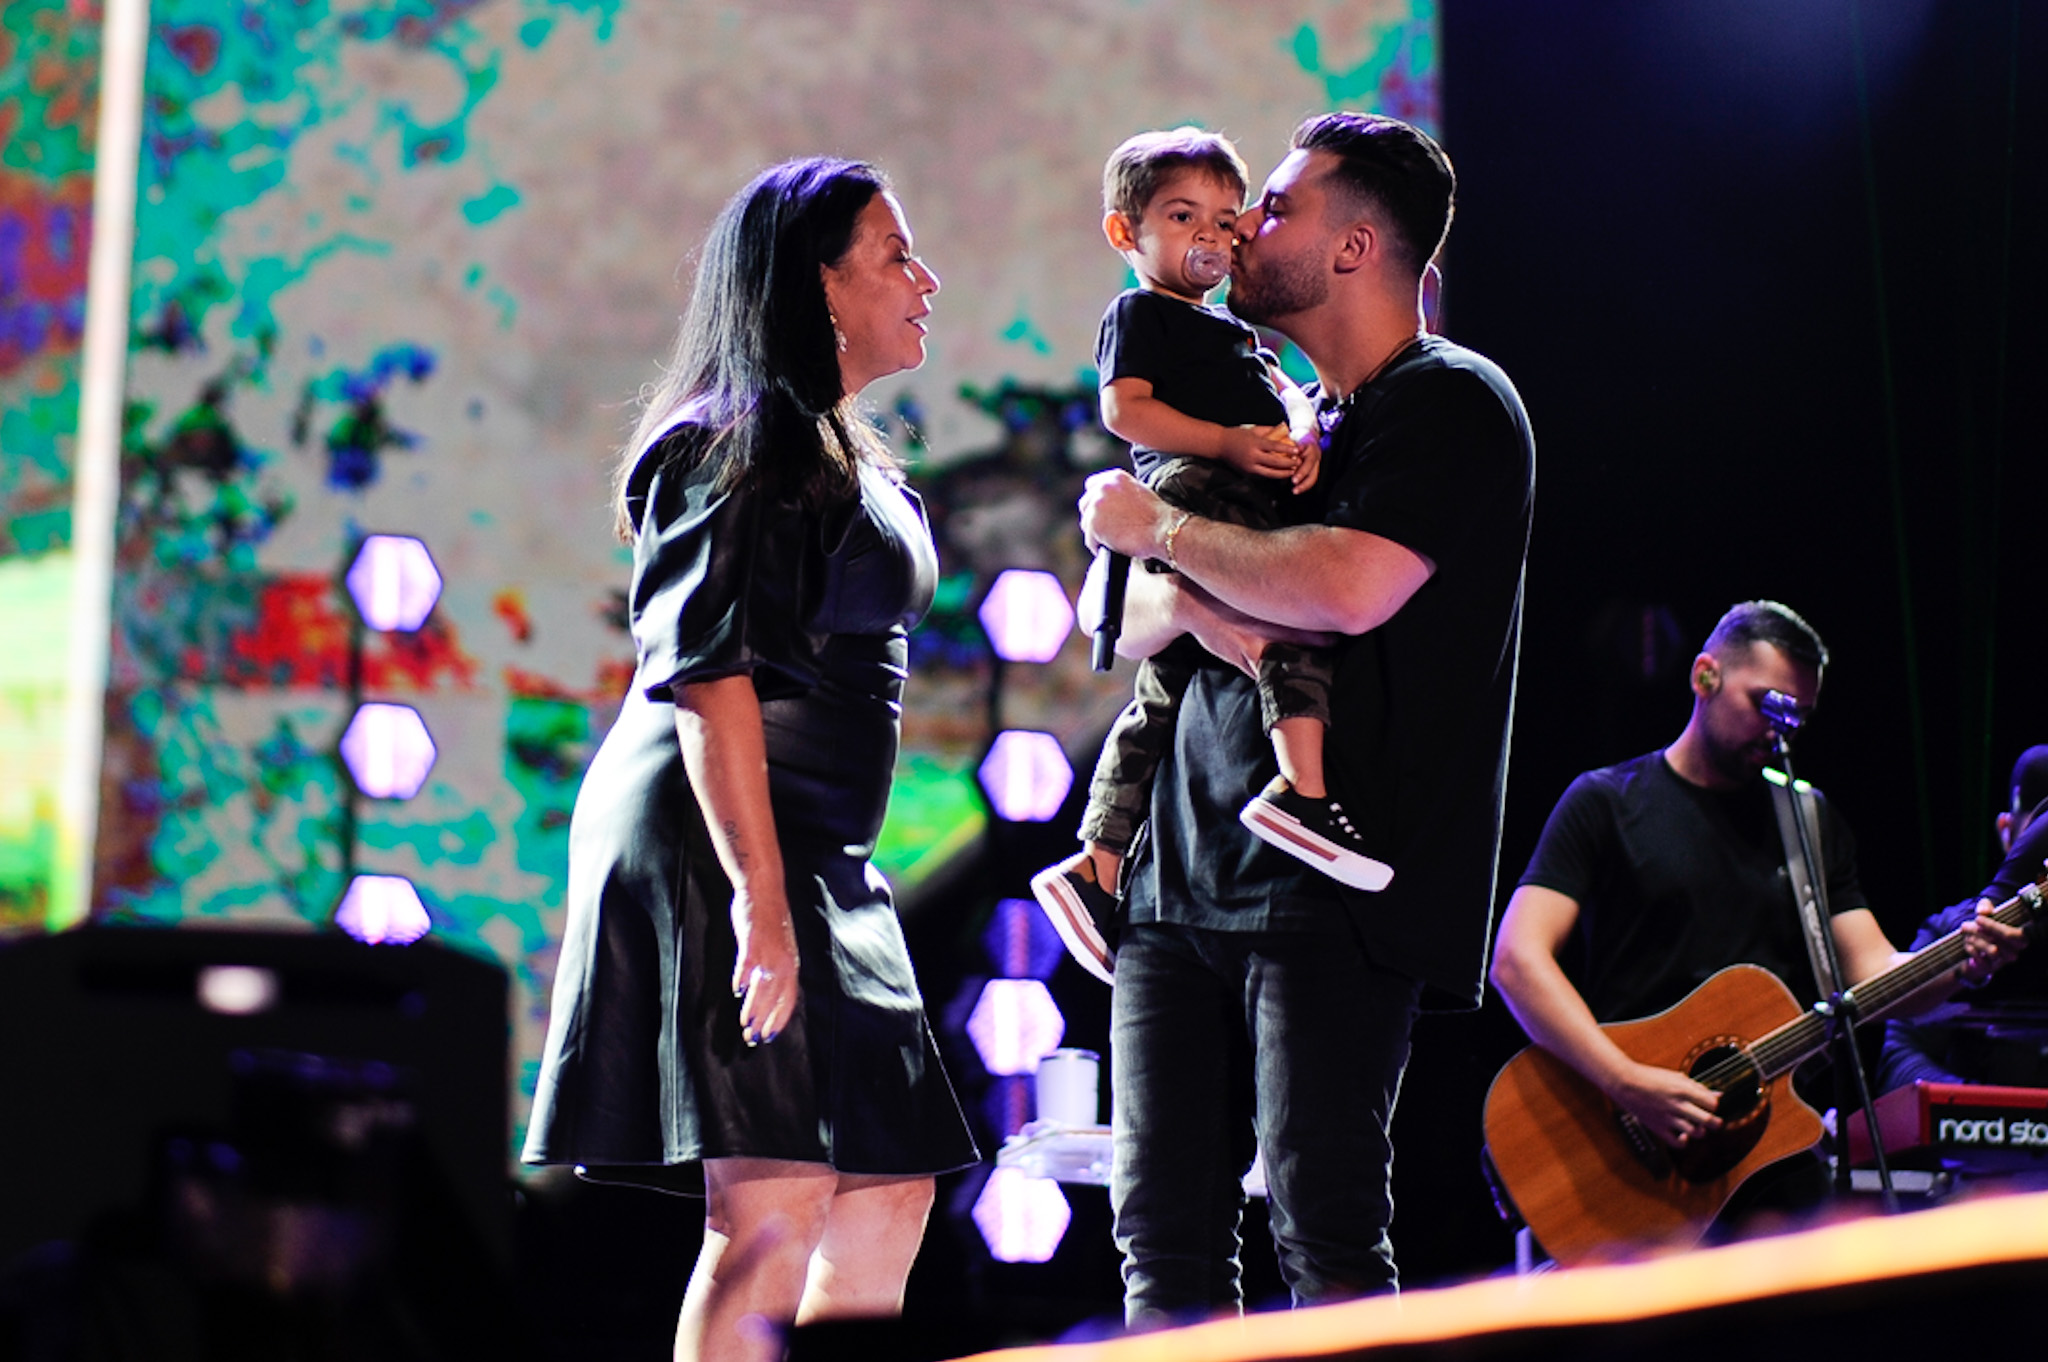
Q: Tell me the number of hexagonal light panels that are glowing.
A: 7